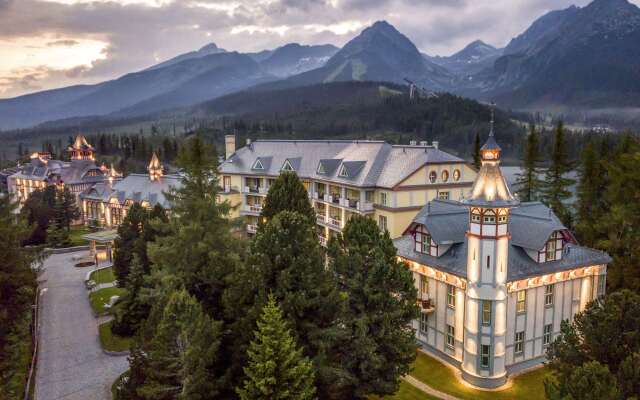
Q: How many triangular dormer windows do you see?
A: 4